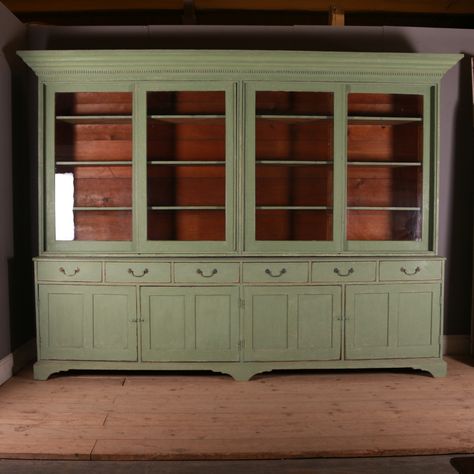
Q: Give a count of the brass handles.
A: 6